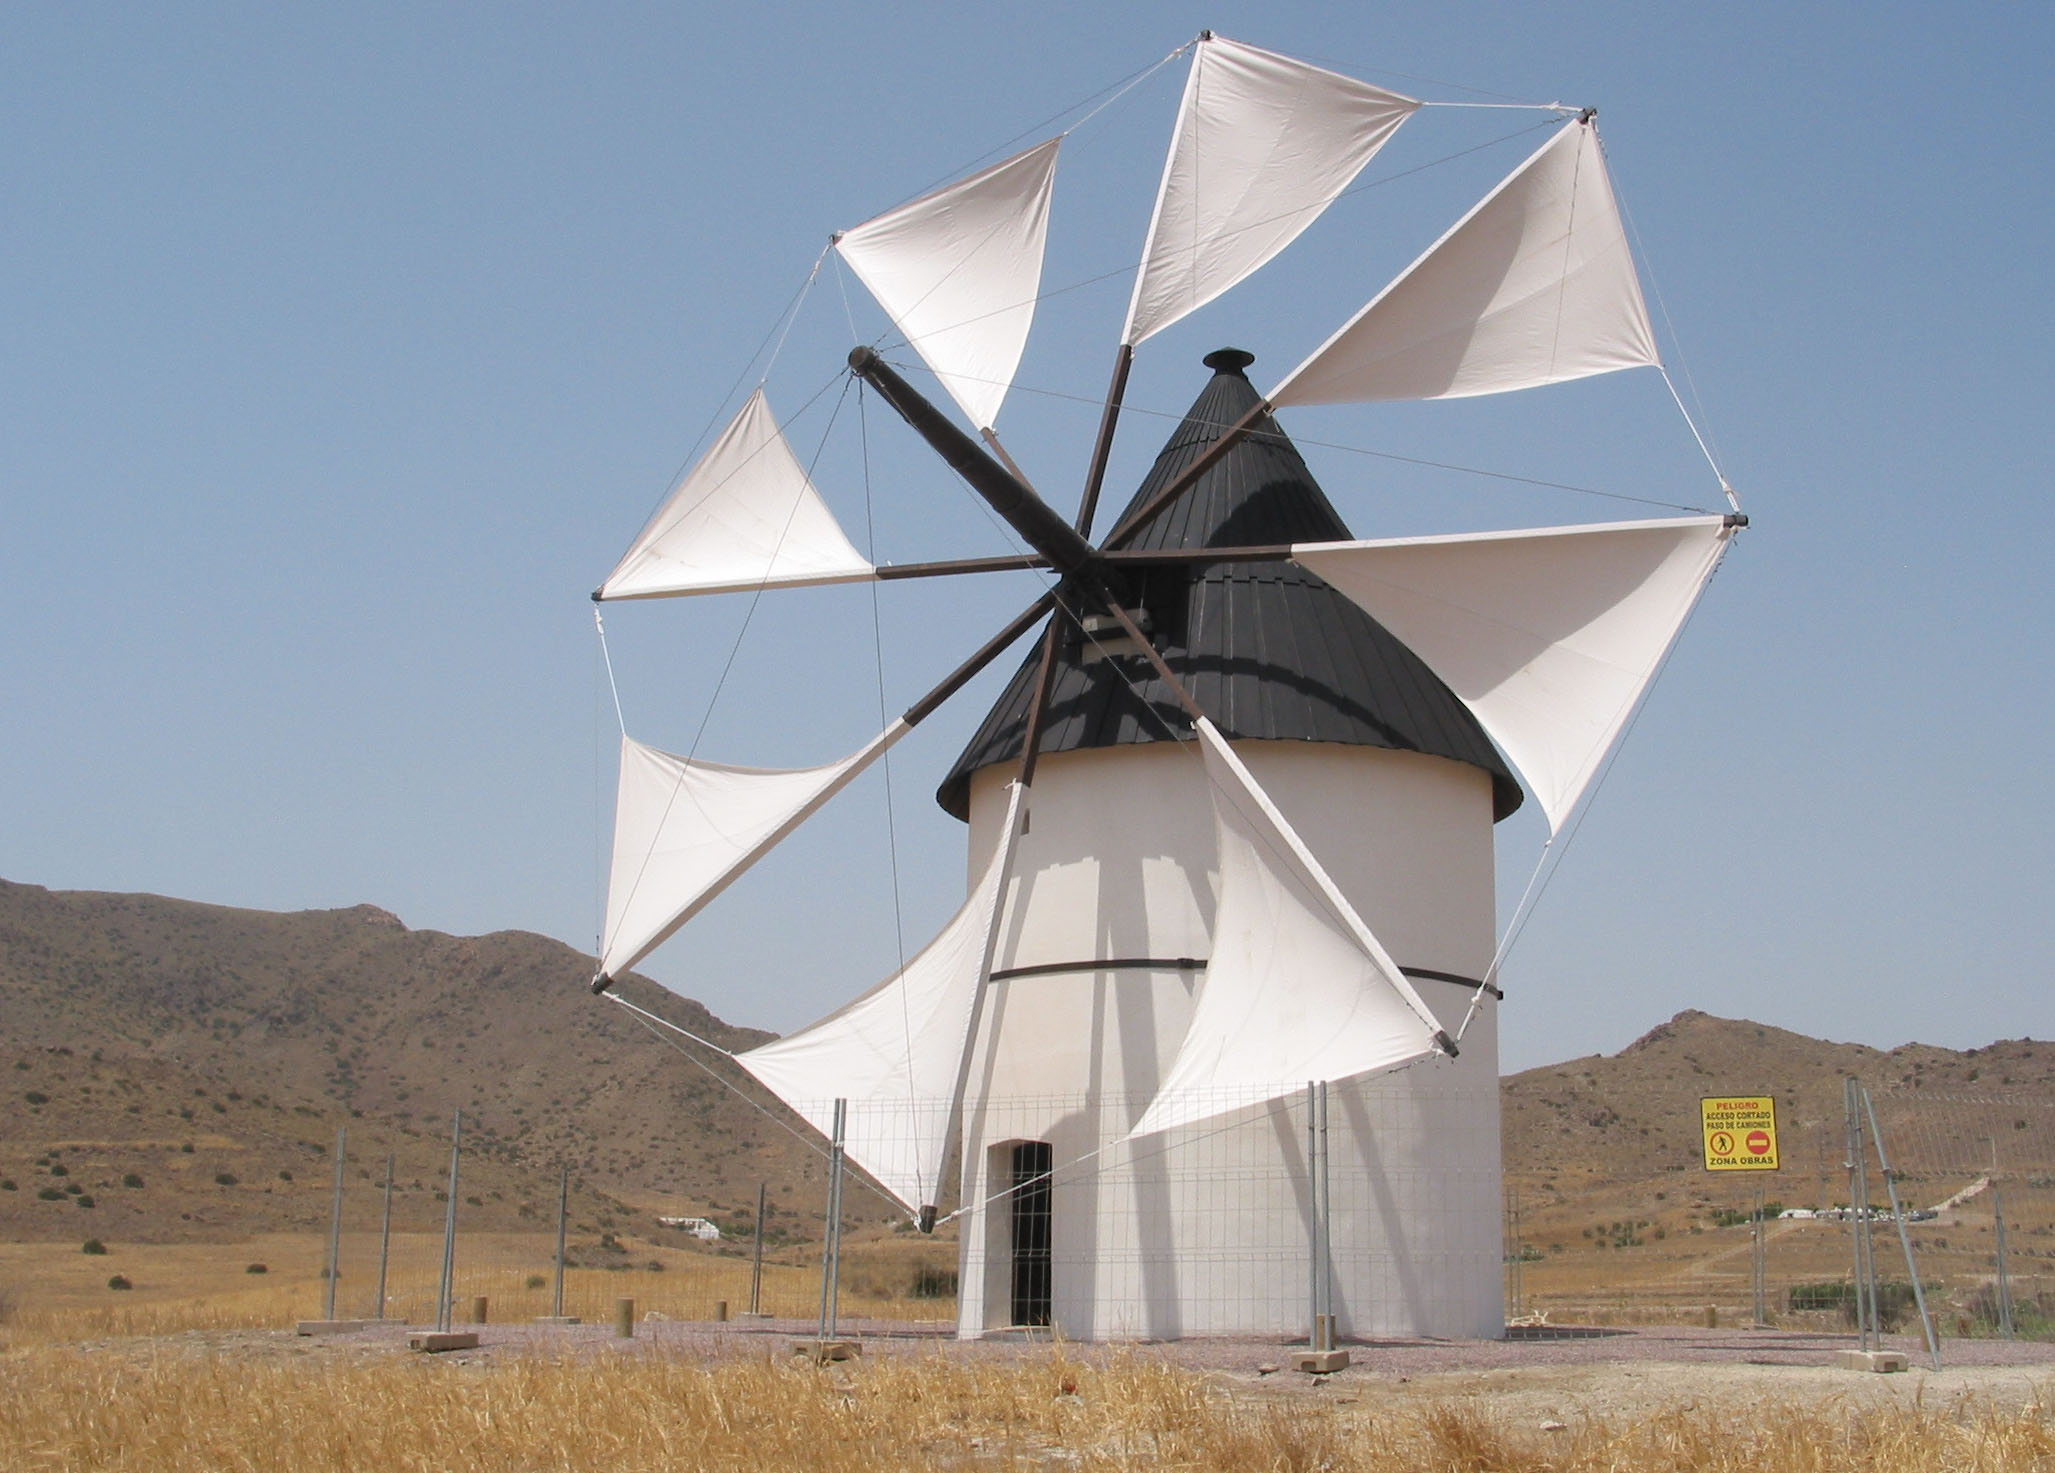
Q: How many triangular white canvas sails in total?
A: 8